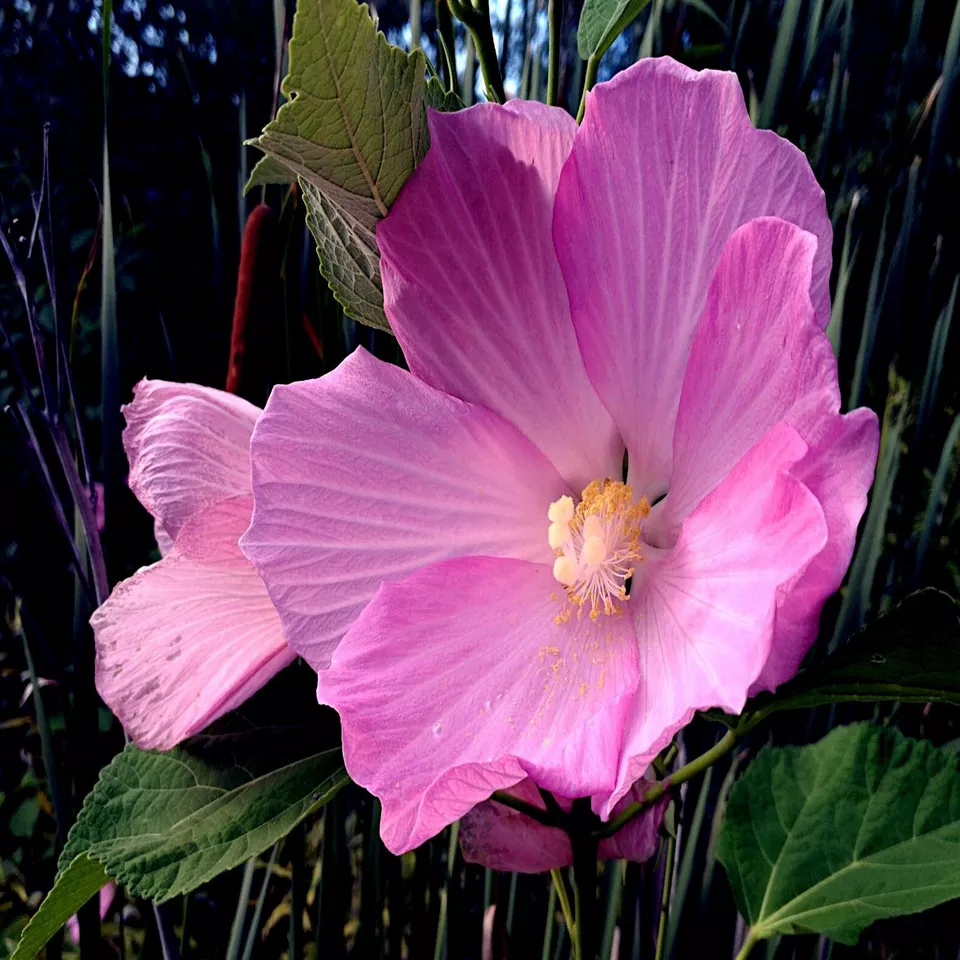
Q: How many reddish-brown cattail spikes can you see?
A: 1